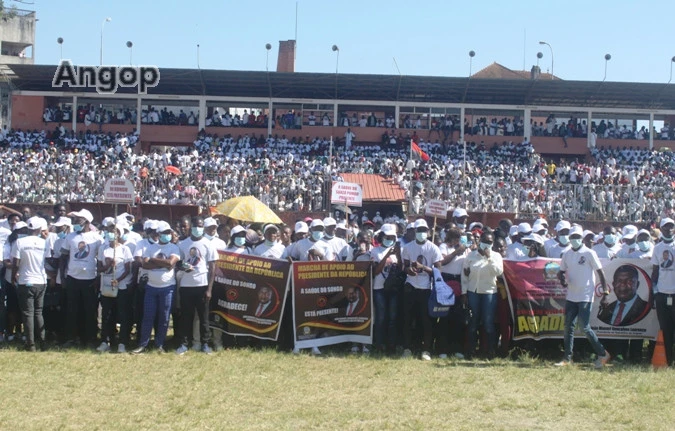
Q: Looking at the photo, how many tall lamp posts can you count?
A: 2